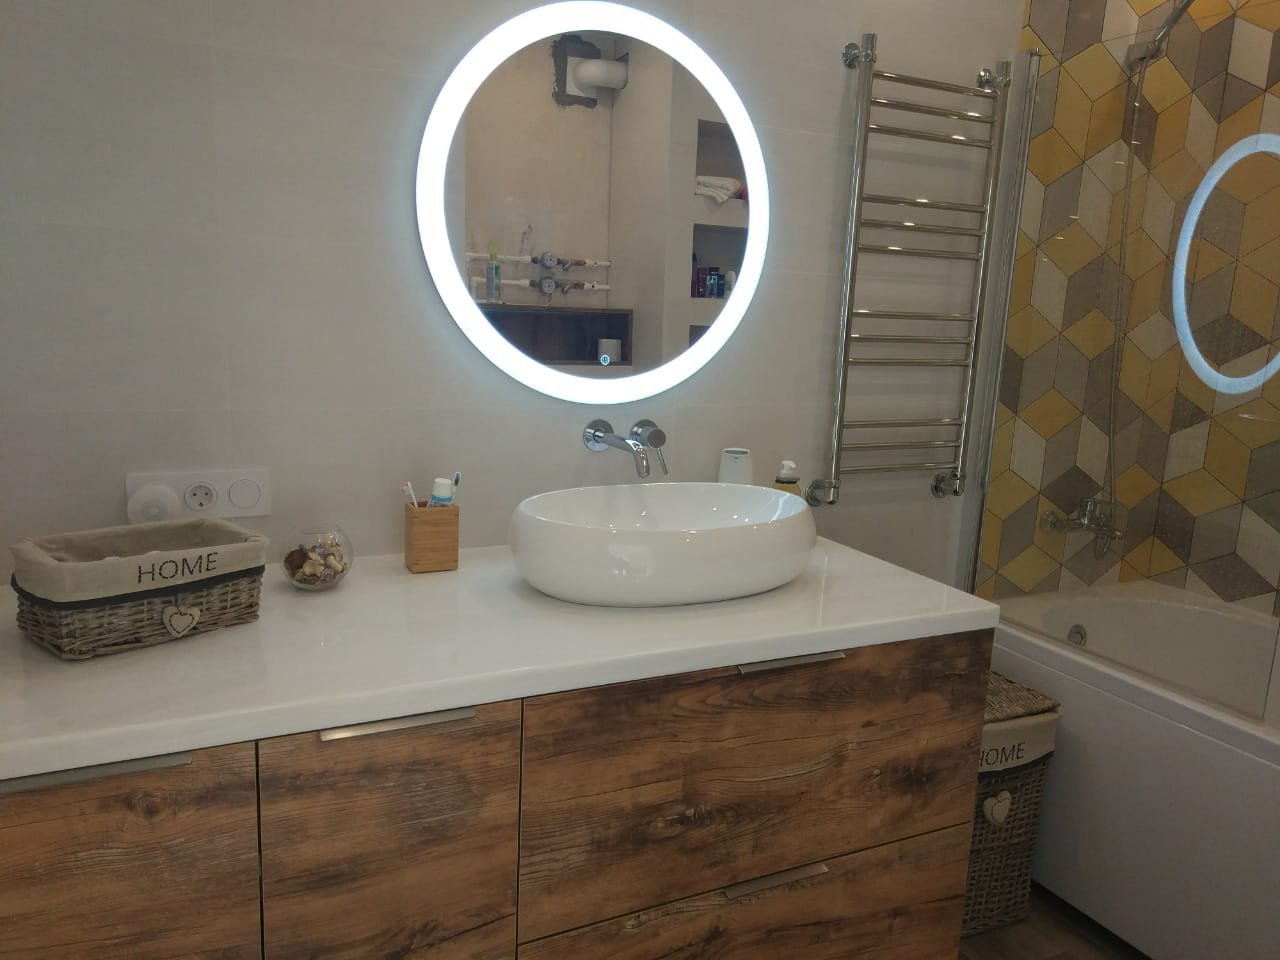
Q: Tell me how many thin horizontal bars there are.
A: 12